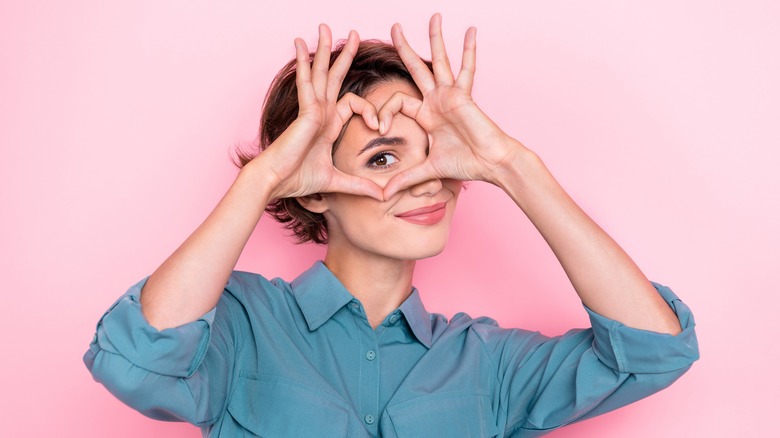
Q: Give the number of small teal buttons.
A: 3